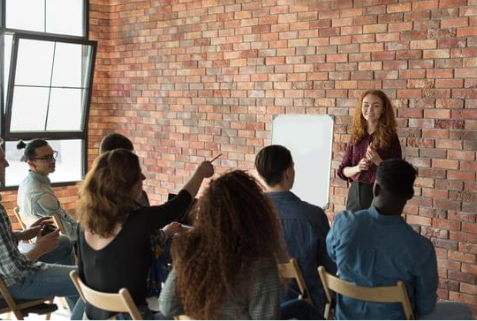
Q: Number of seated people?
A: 7